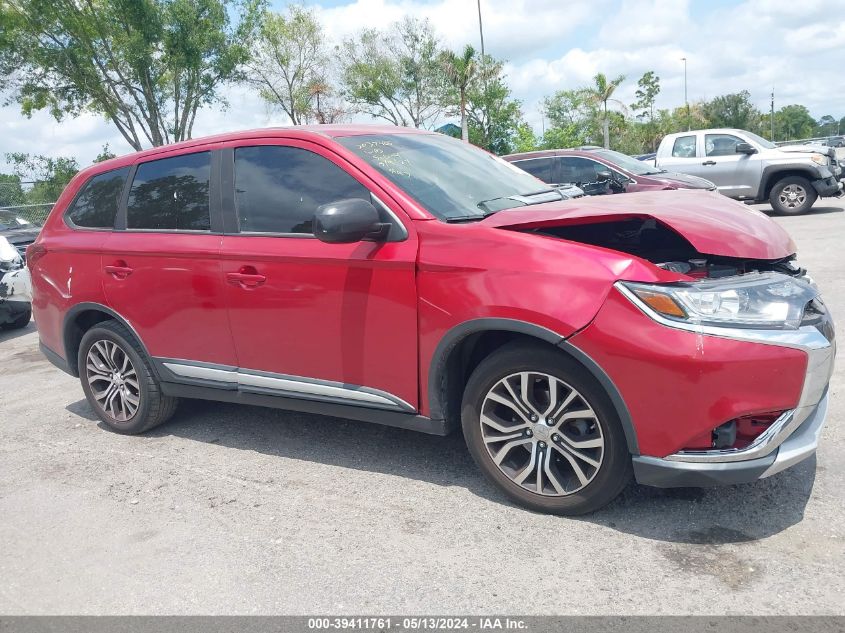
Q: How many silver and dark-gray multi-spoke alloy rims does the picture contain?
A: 2